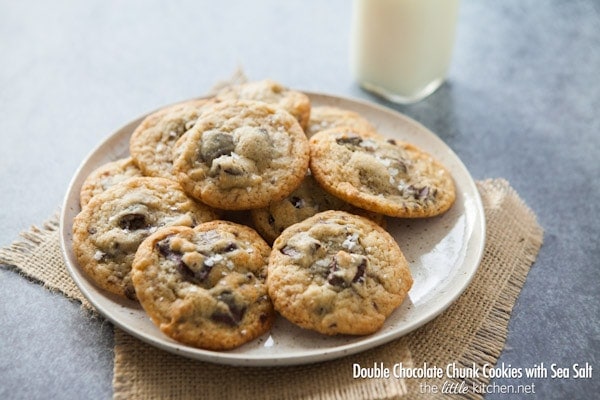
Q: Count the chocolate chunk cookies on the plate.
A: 10